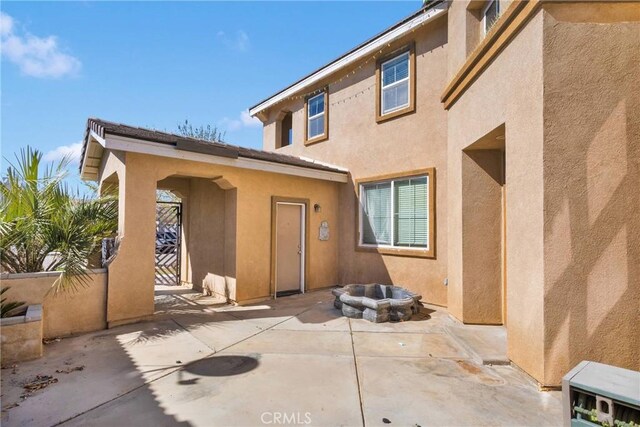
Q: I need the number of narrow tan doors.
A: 1